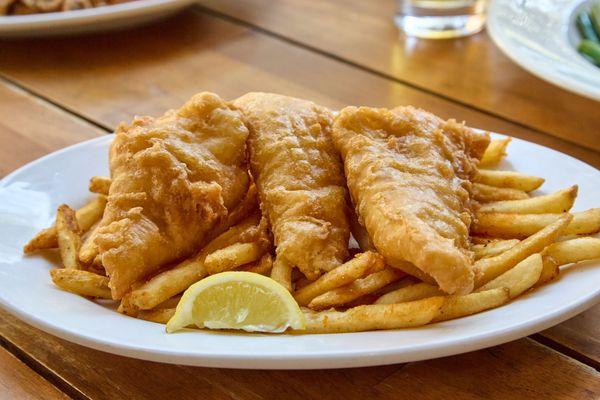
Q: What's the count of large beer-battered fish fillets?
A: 3